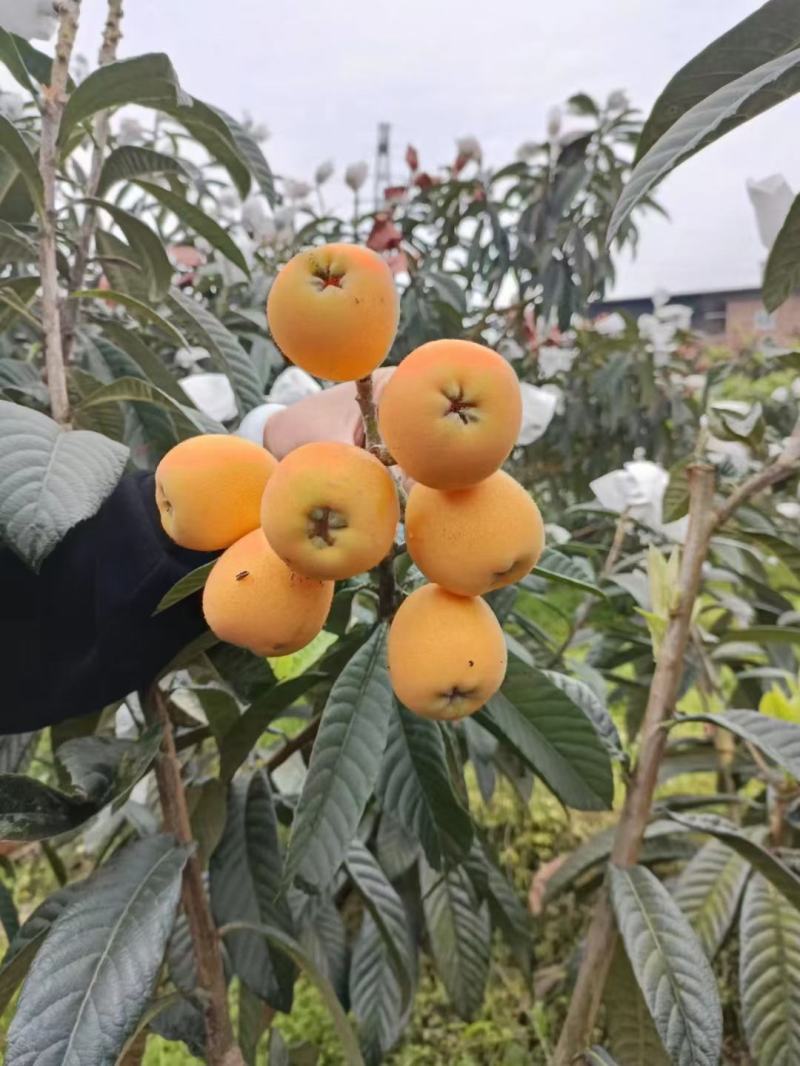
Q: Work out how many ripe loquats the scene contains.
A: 7